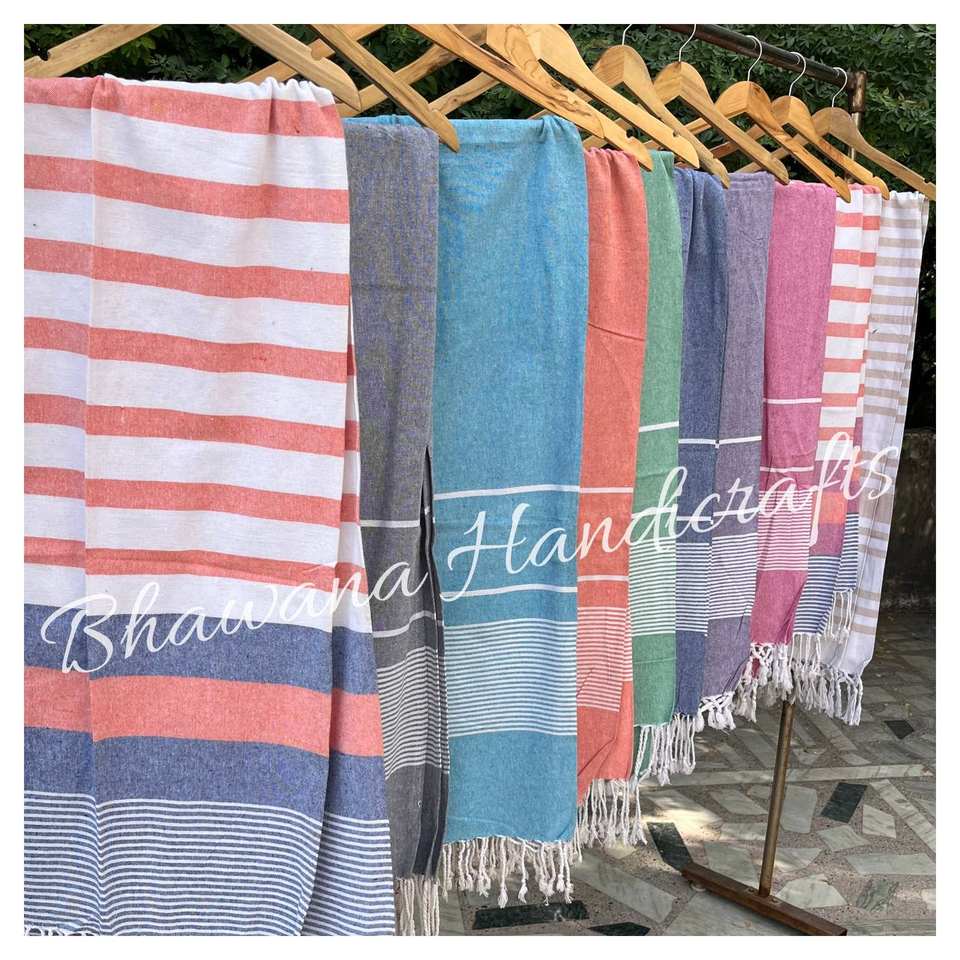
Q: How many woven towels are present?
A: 10